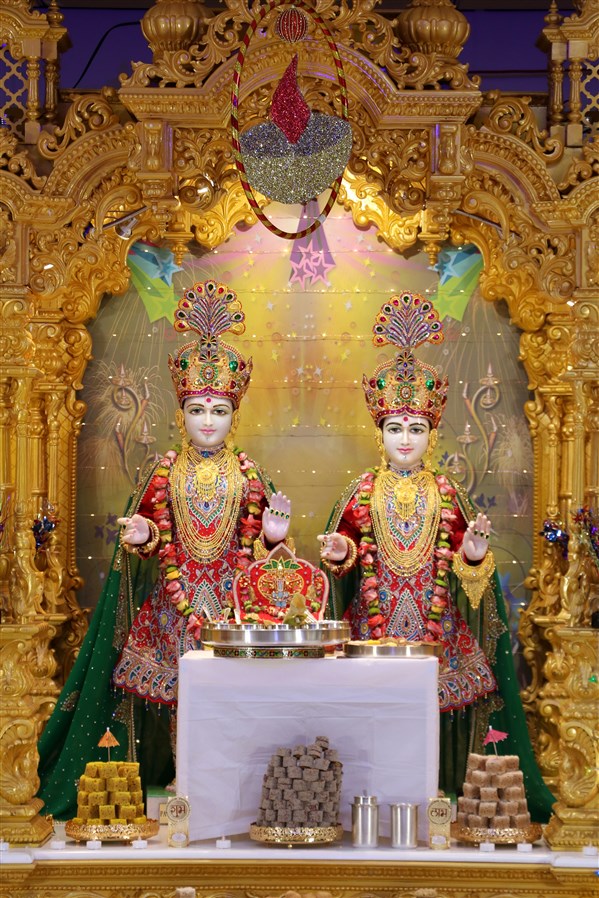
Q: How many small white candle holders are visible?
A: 8